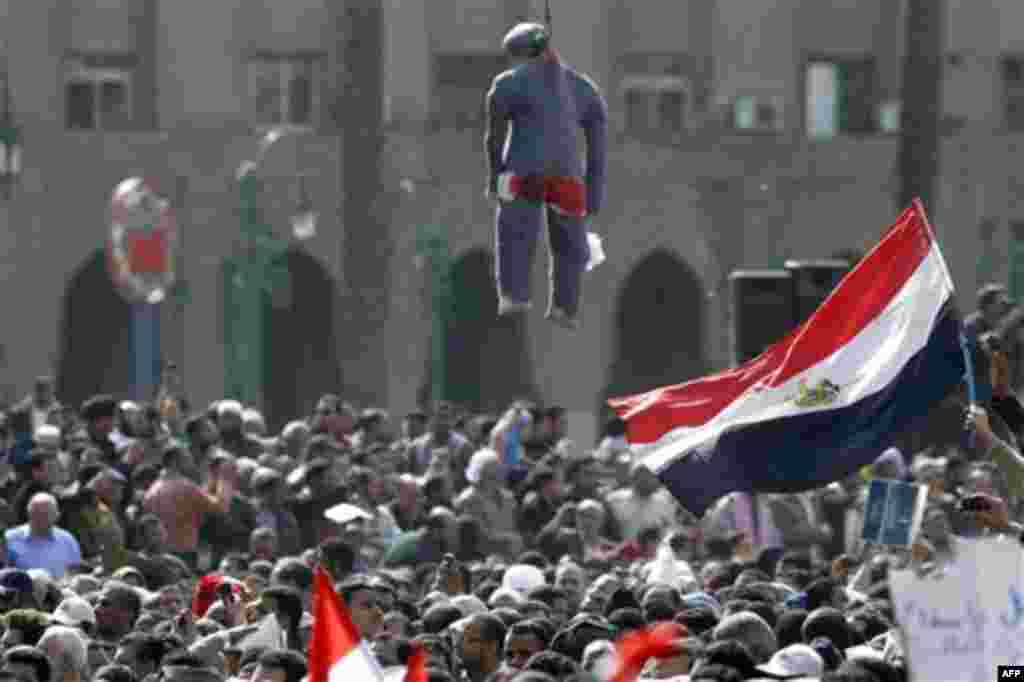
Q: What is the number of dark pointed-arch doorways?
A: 4